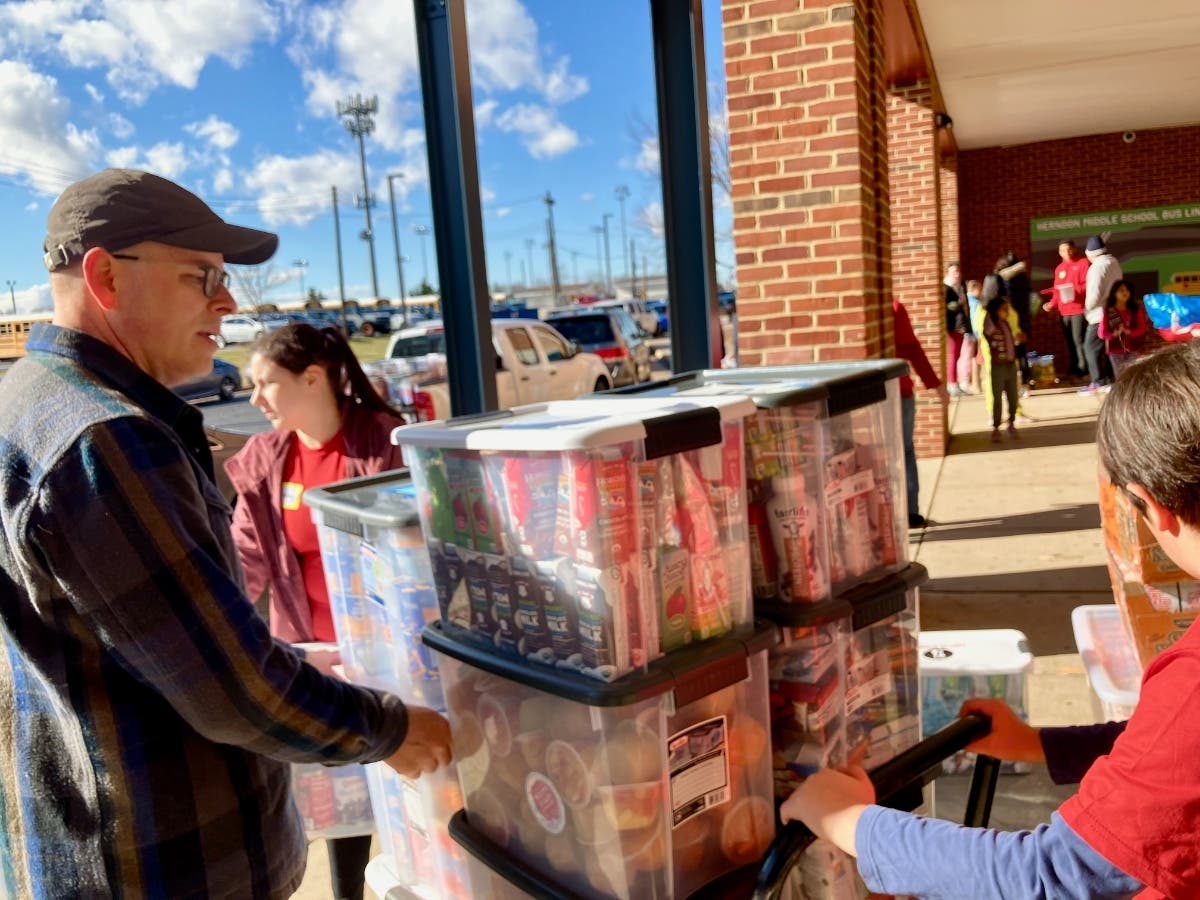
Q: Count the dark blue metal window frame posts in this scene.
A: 2